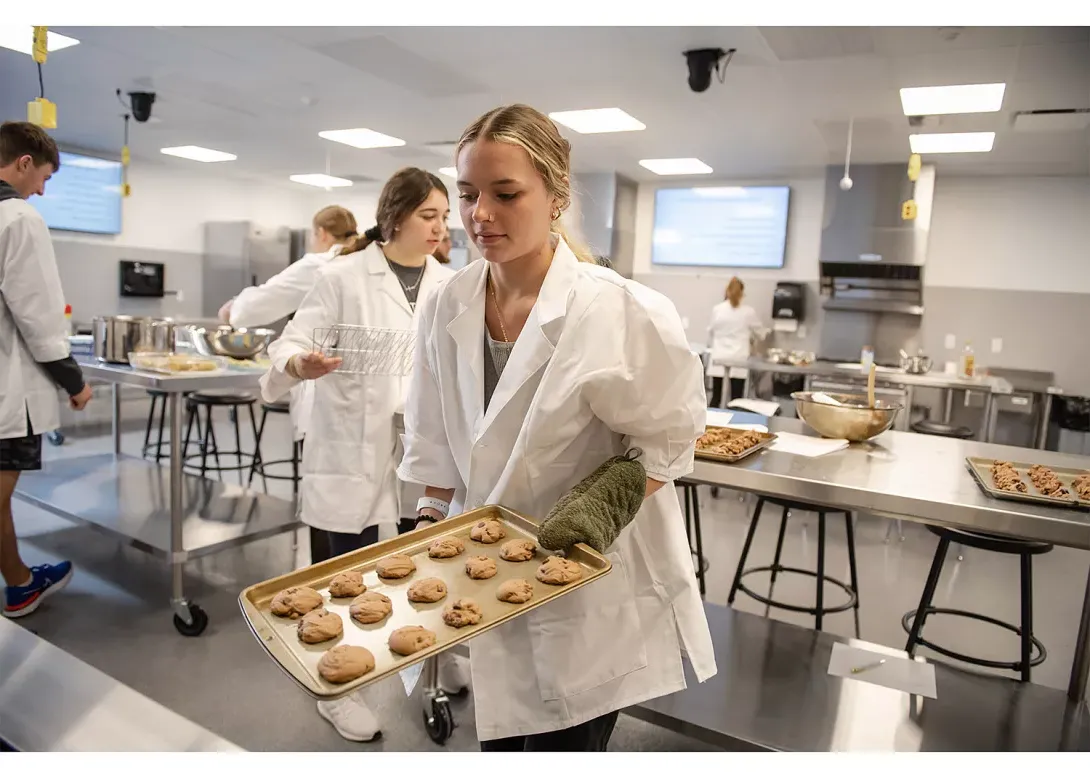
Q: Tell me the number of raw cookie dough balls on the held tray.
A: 15